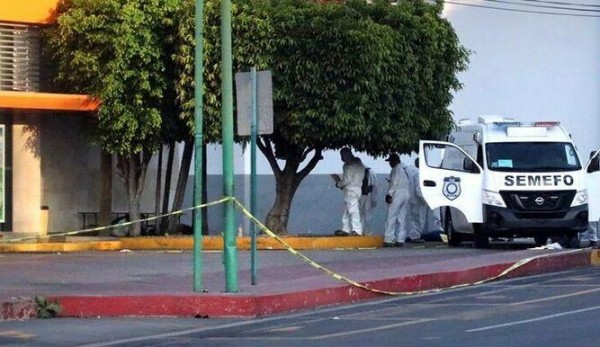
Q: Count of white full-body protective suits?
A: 4